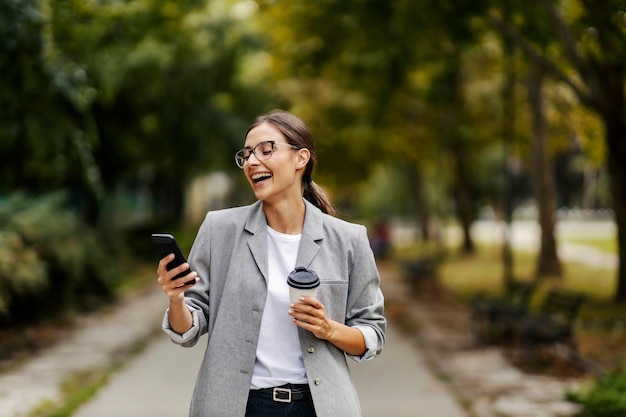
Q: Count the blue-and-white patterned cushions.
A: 0